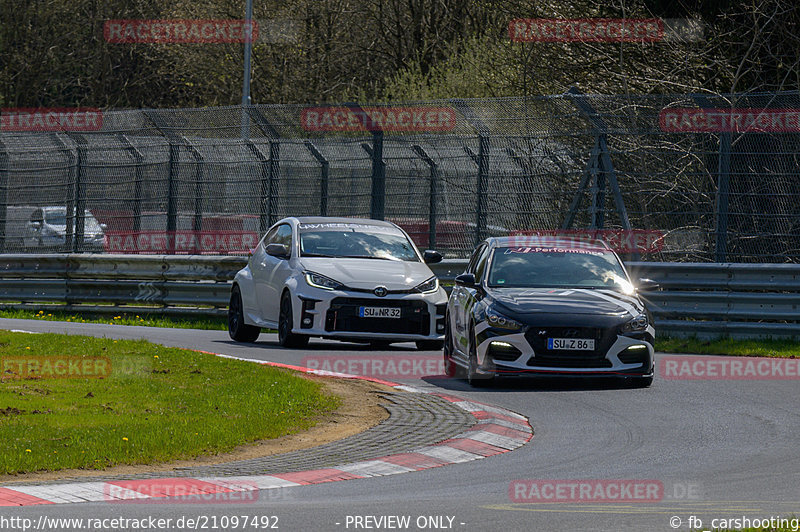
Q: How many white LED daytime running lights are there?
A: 4